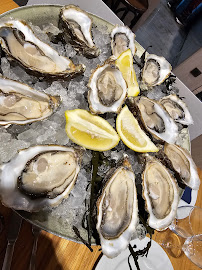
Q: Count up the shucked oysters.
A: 12